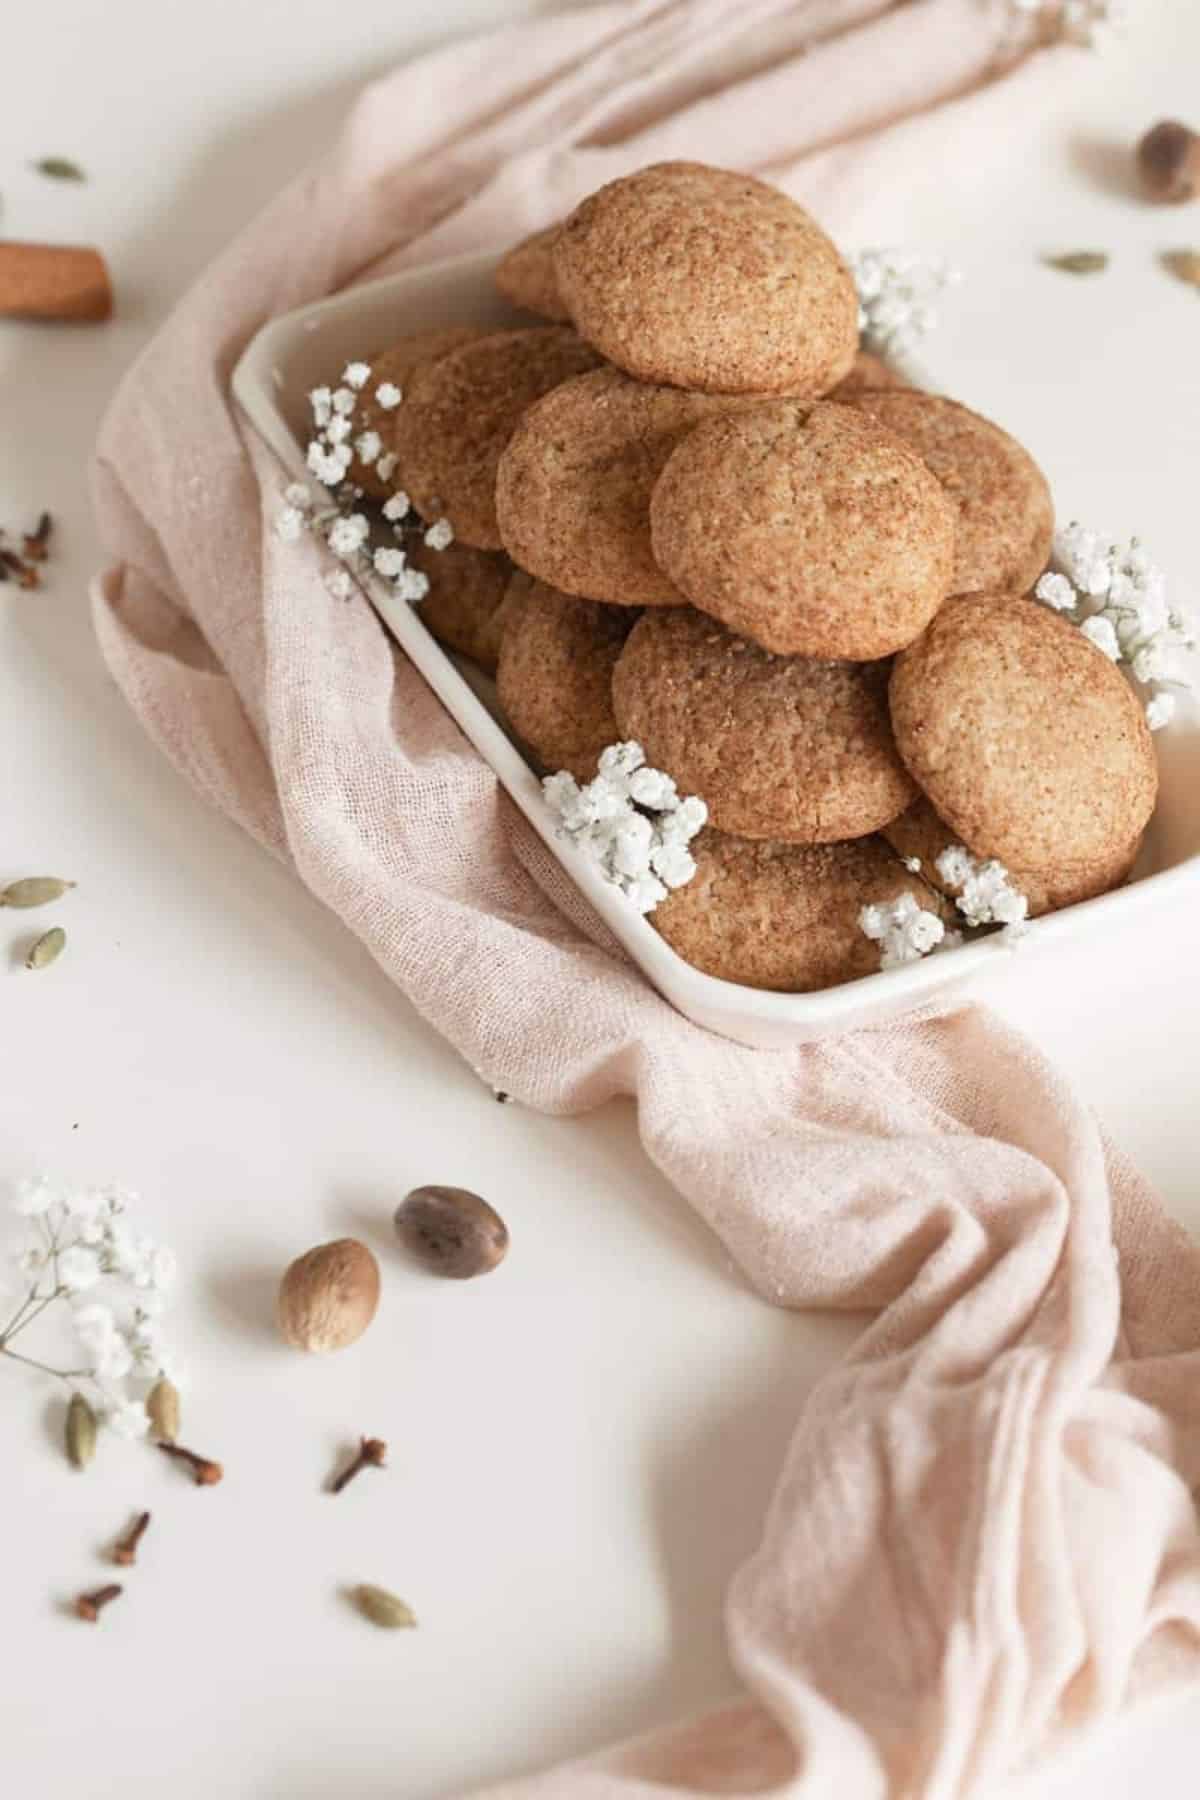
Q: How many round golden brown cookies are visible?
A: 14